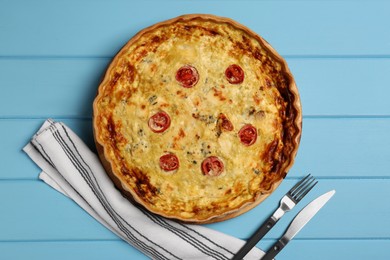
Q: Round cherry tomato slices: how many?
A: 6